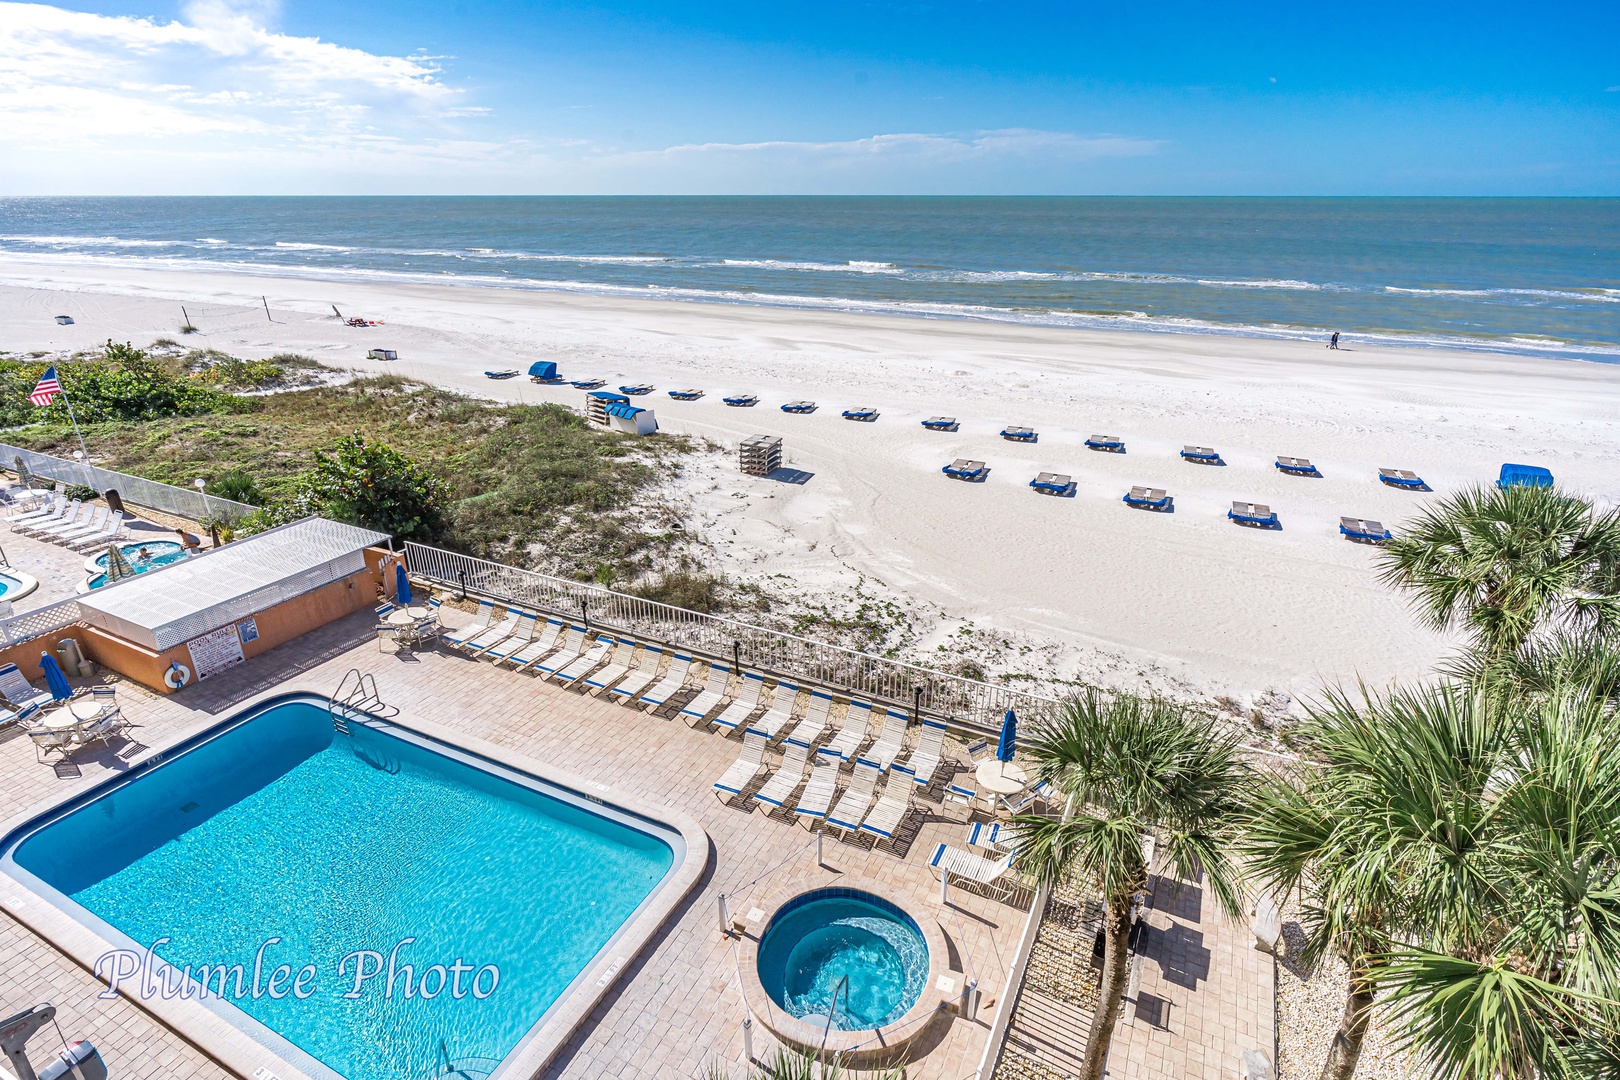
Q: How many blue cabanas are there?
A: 2